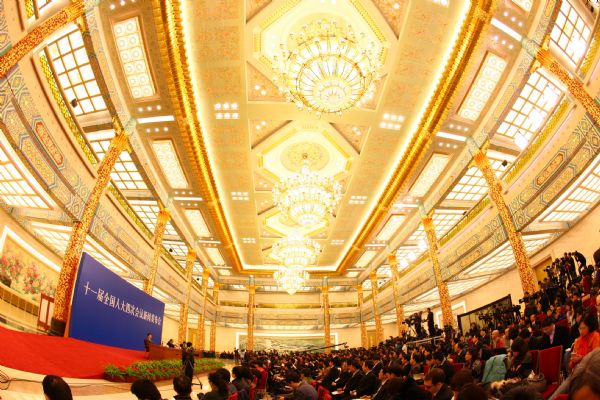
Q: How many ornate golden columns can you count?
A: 14